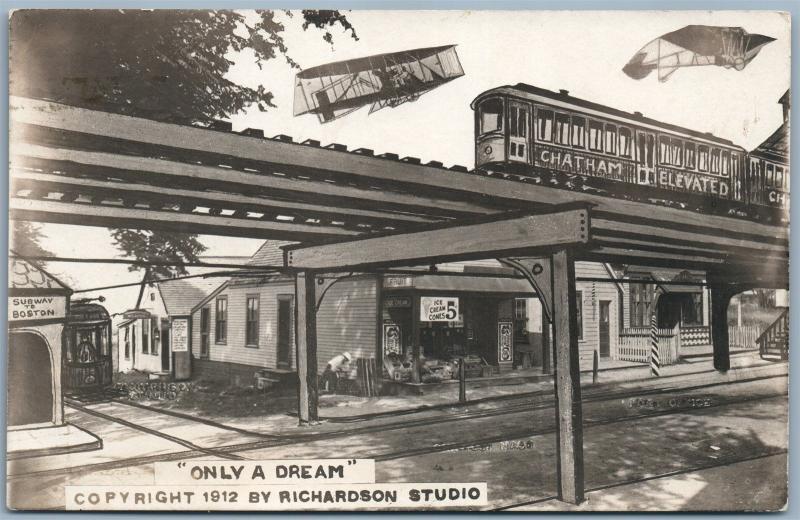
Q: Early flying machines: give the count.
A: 2